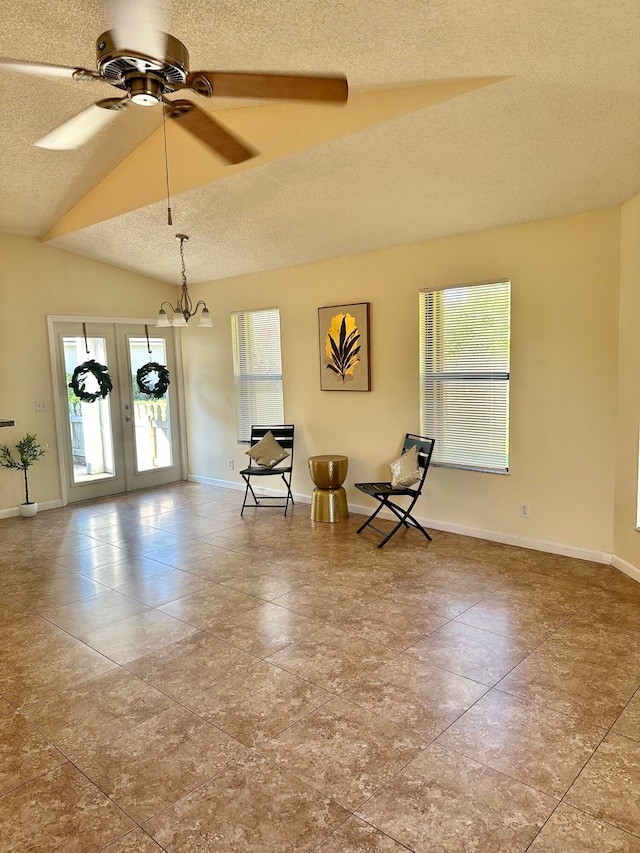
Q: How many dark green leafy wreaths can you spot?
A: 2